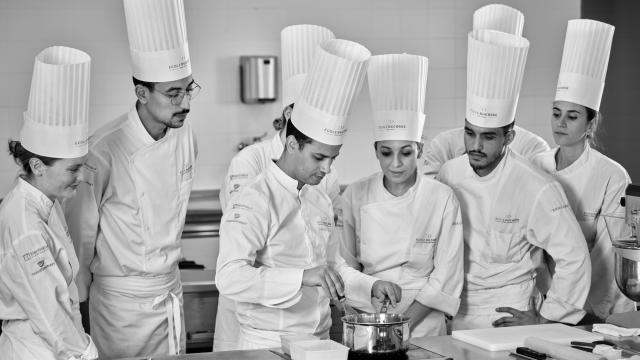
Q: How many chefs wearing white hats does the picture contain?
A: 8